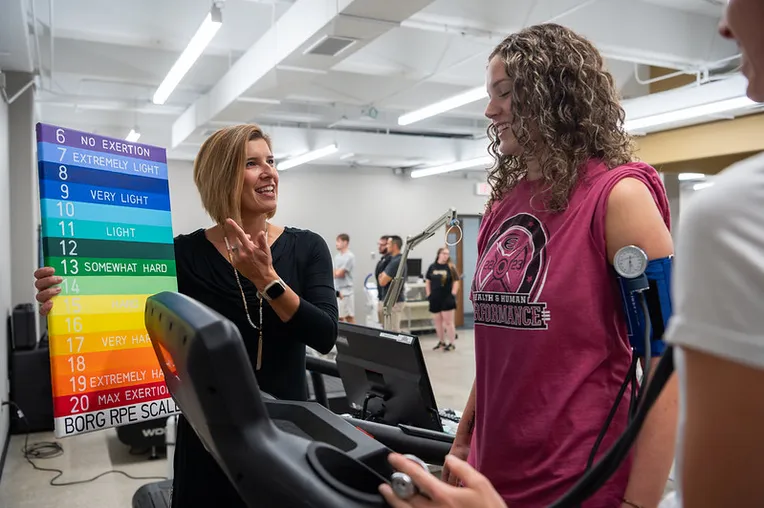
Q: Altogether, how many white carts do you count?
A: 1